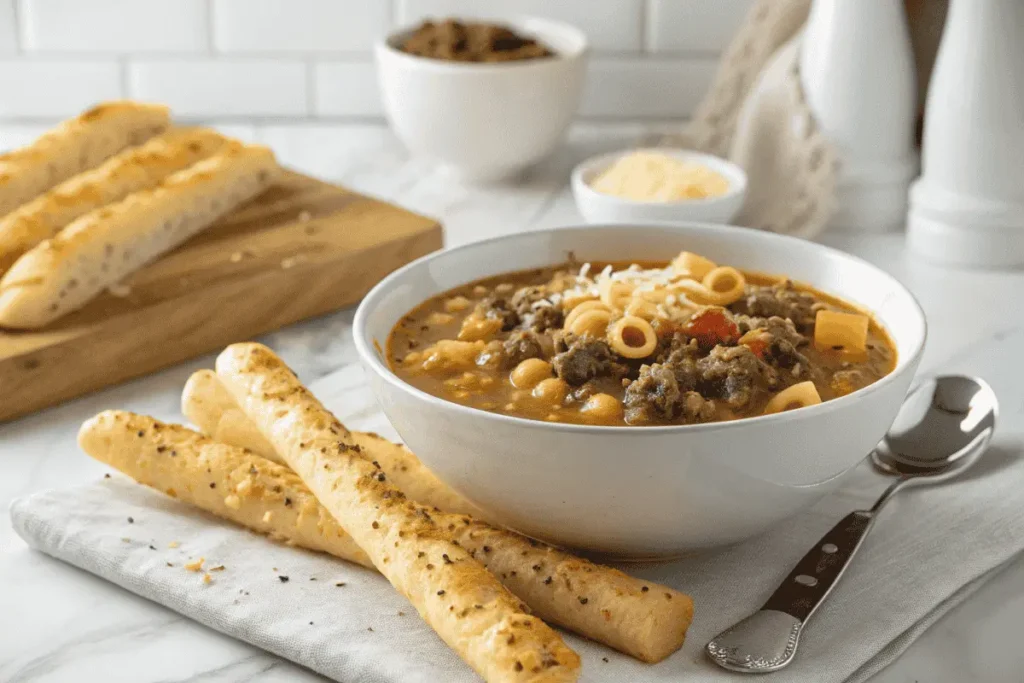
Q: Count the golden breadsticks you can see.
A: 6